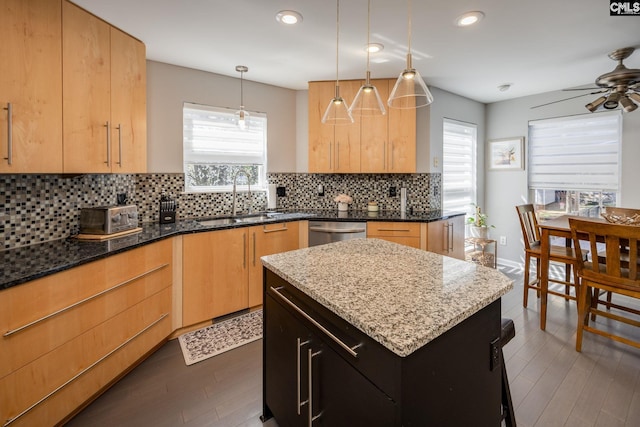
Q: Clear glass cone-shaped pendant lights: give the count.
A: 3